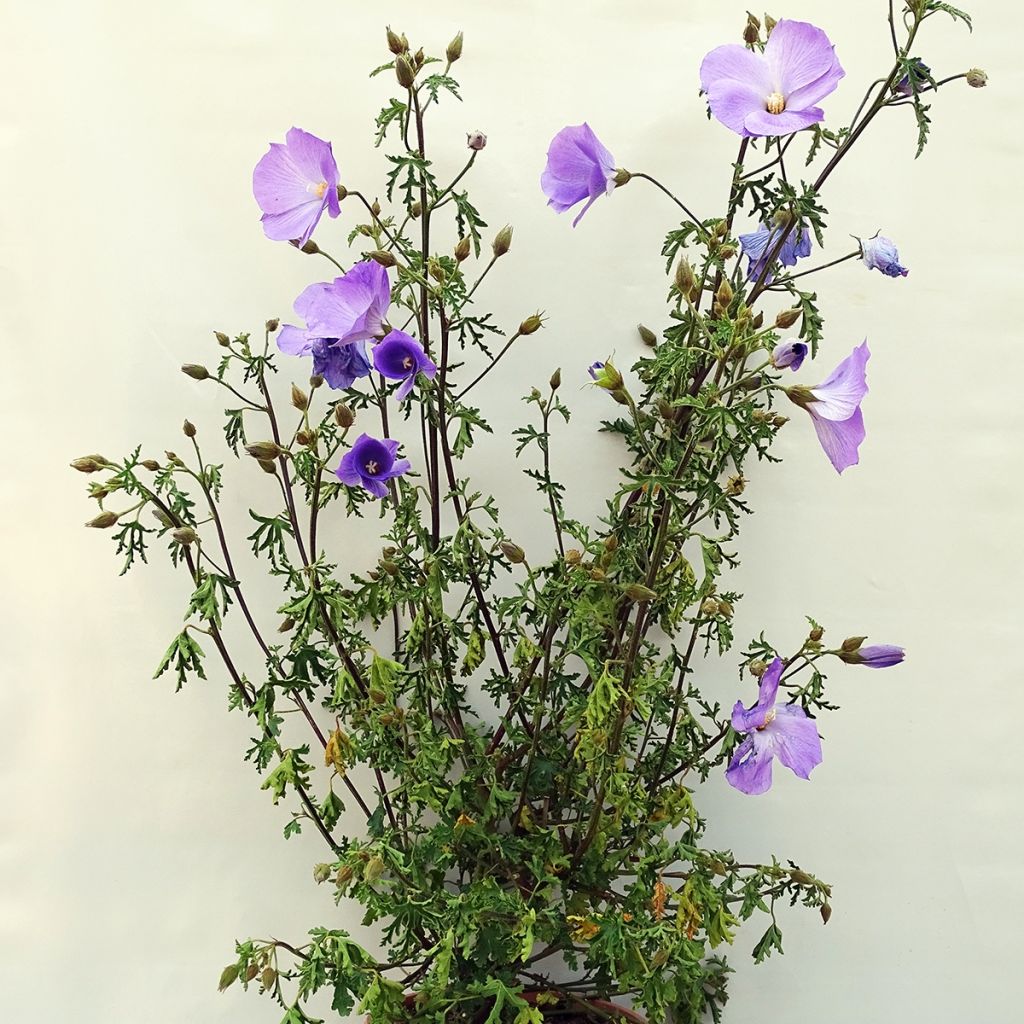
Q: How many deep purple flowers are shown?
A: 2